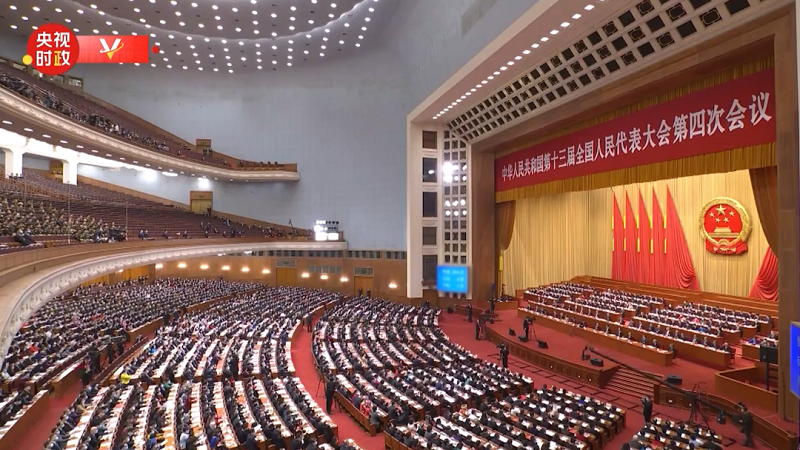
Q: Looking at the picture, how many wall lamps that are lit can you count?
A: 11